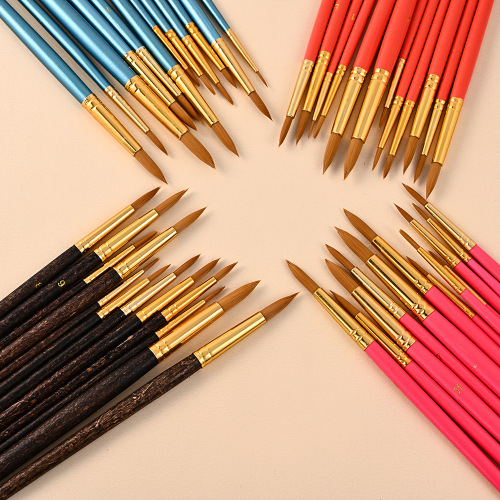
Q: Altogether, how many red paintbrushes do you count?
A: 12